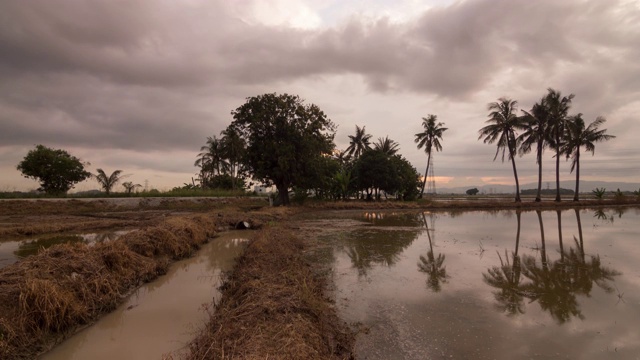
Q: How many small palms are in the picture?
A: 2